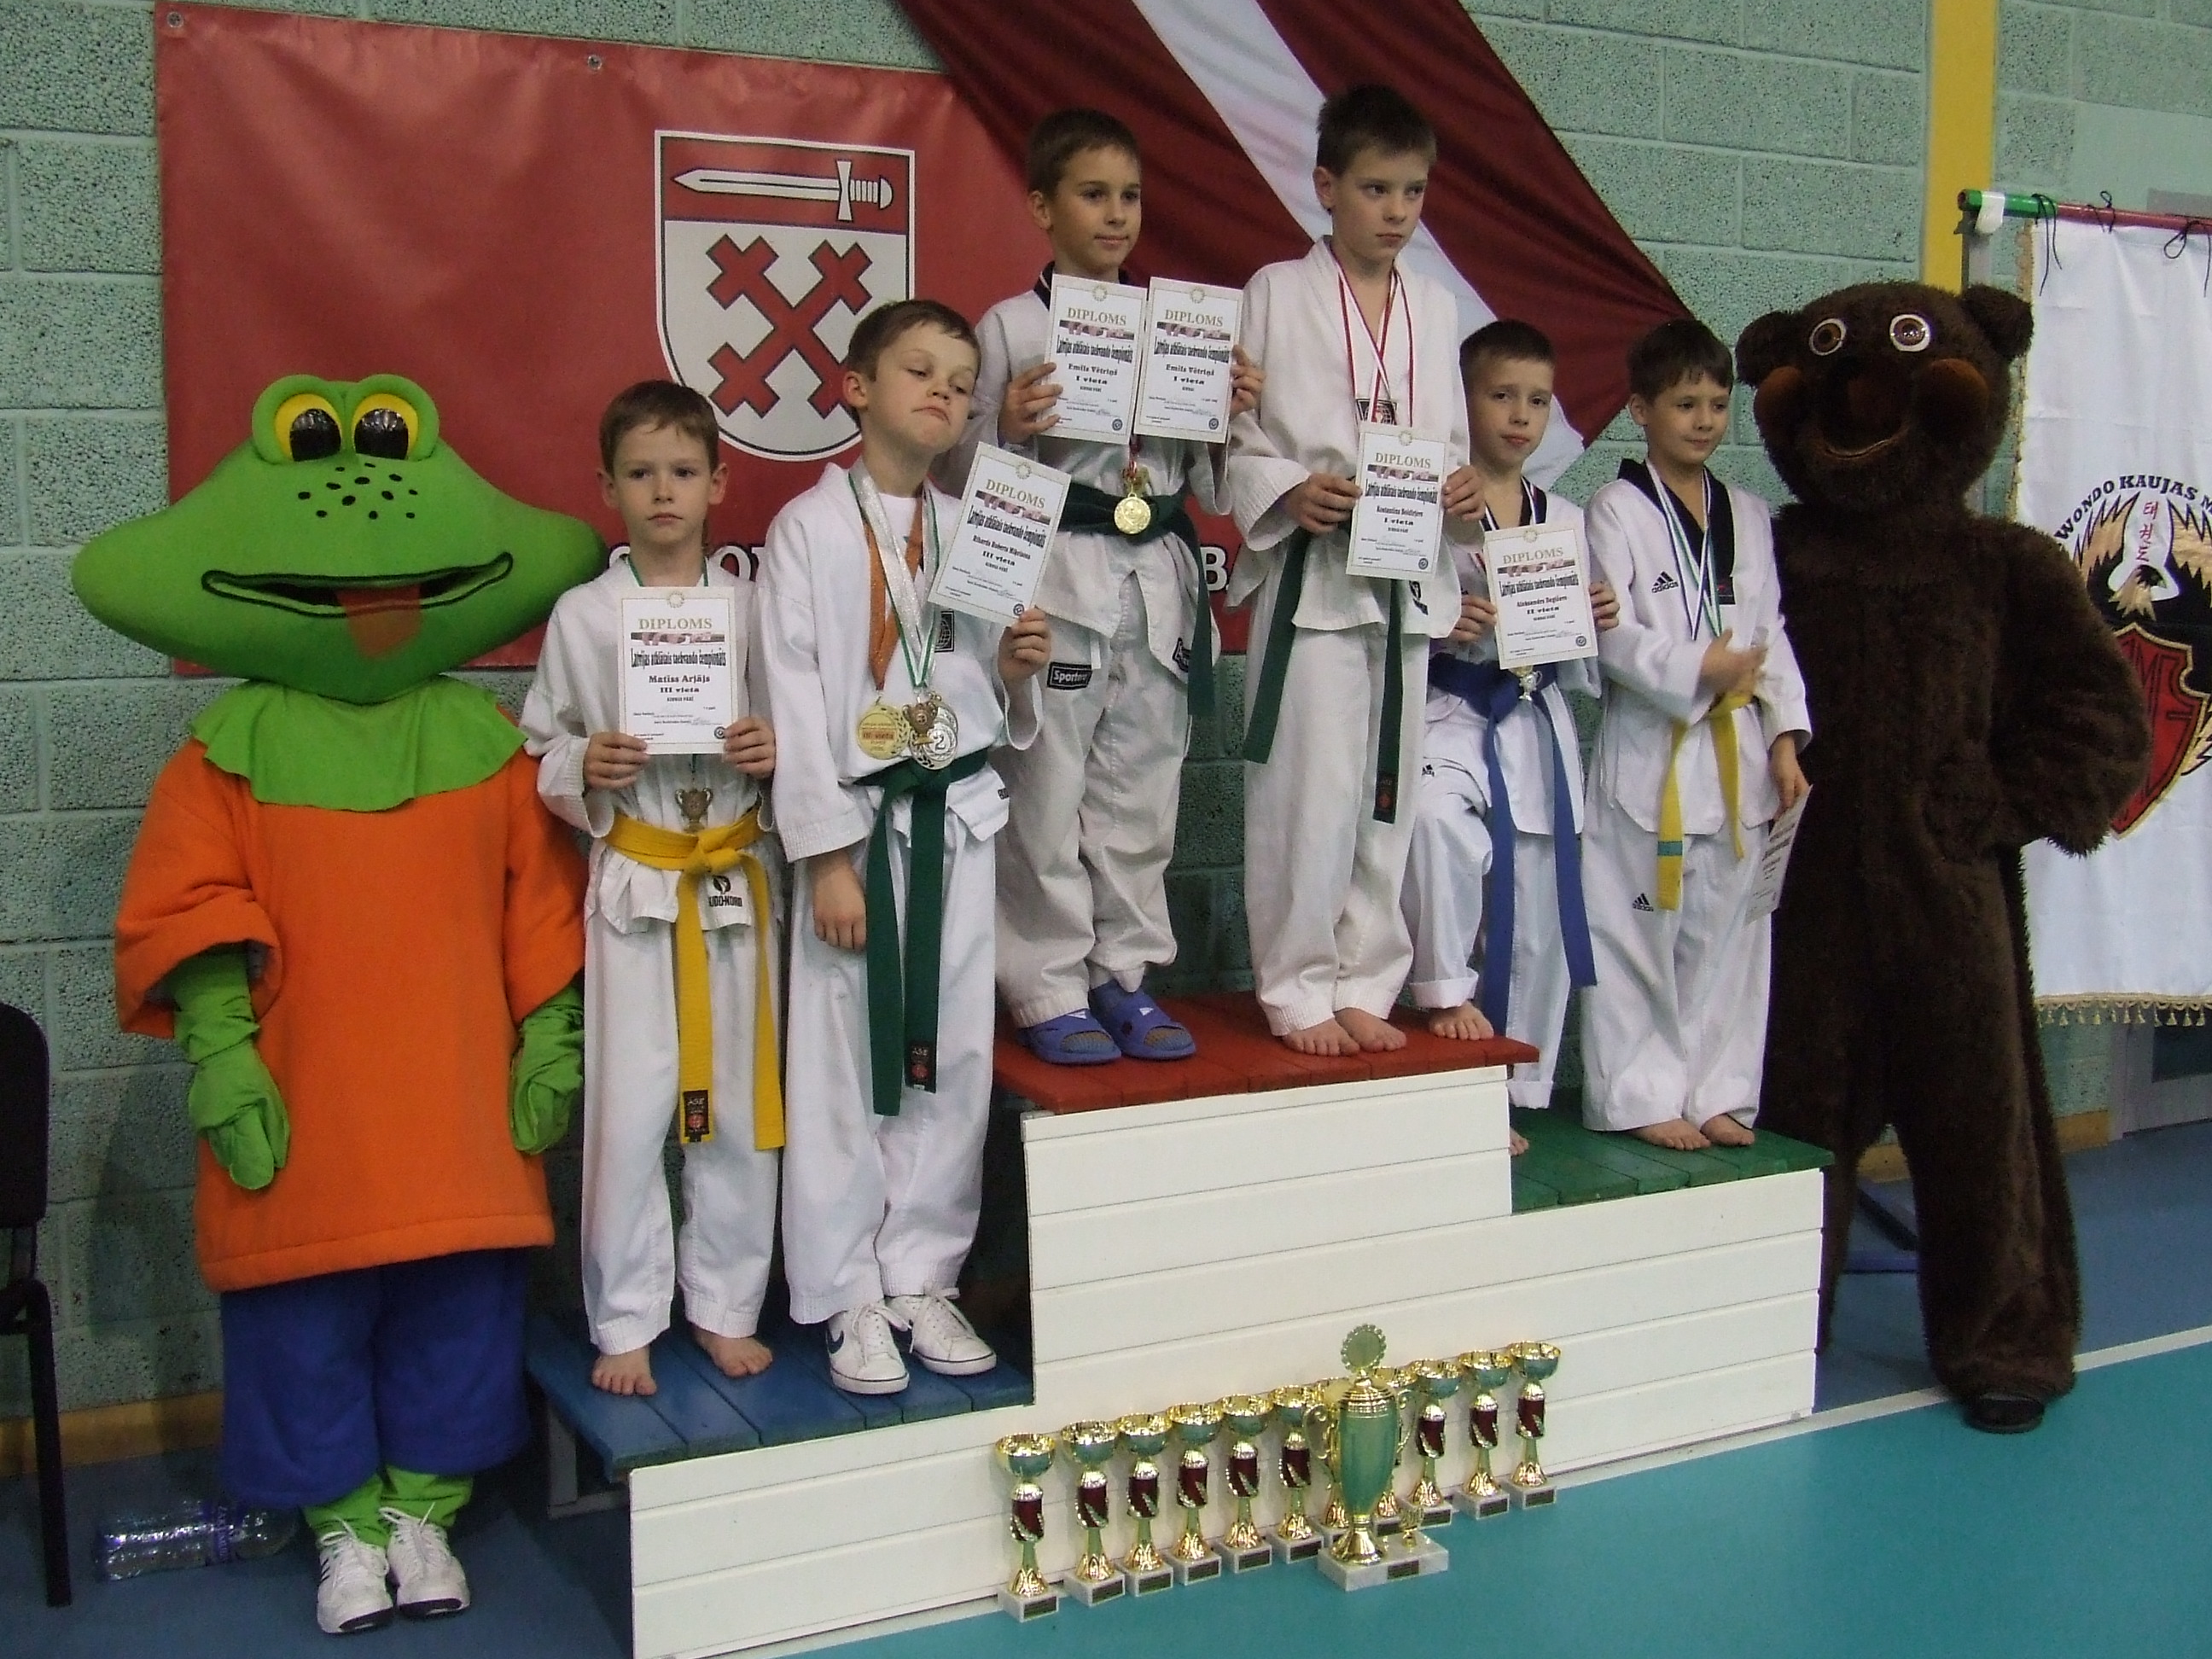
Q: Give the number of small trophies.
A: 11